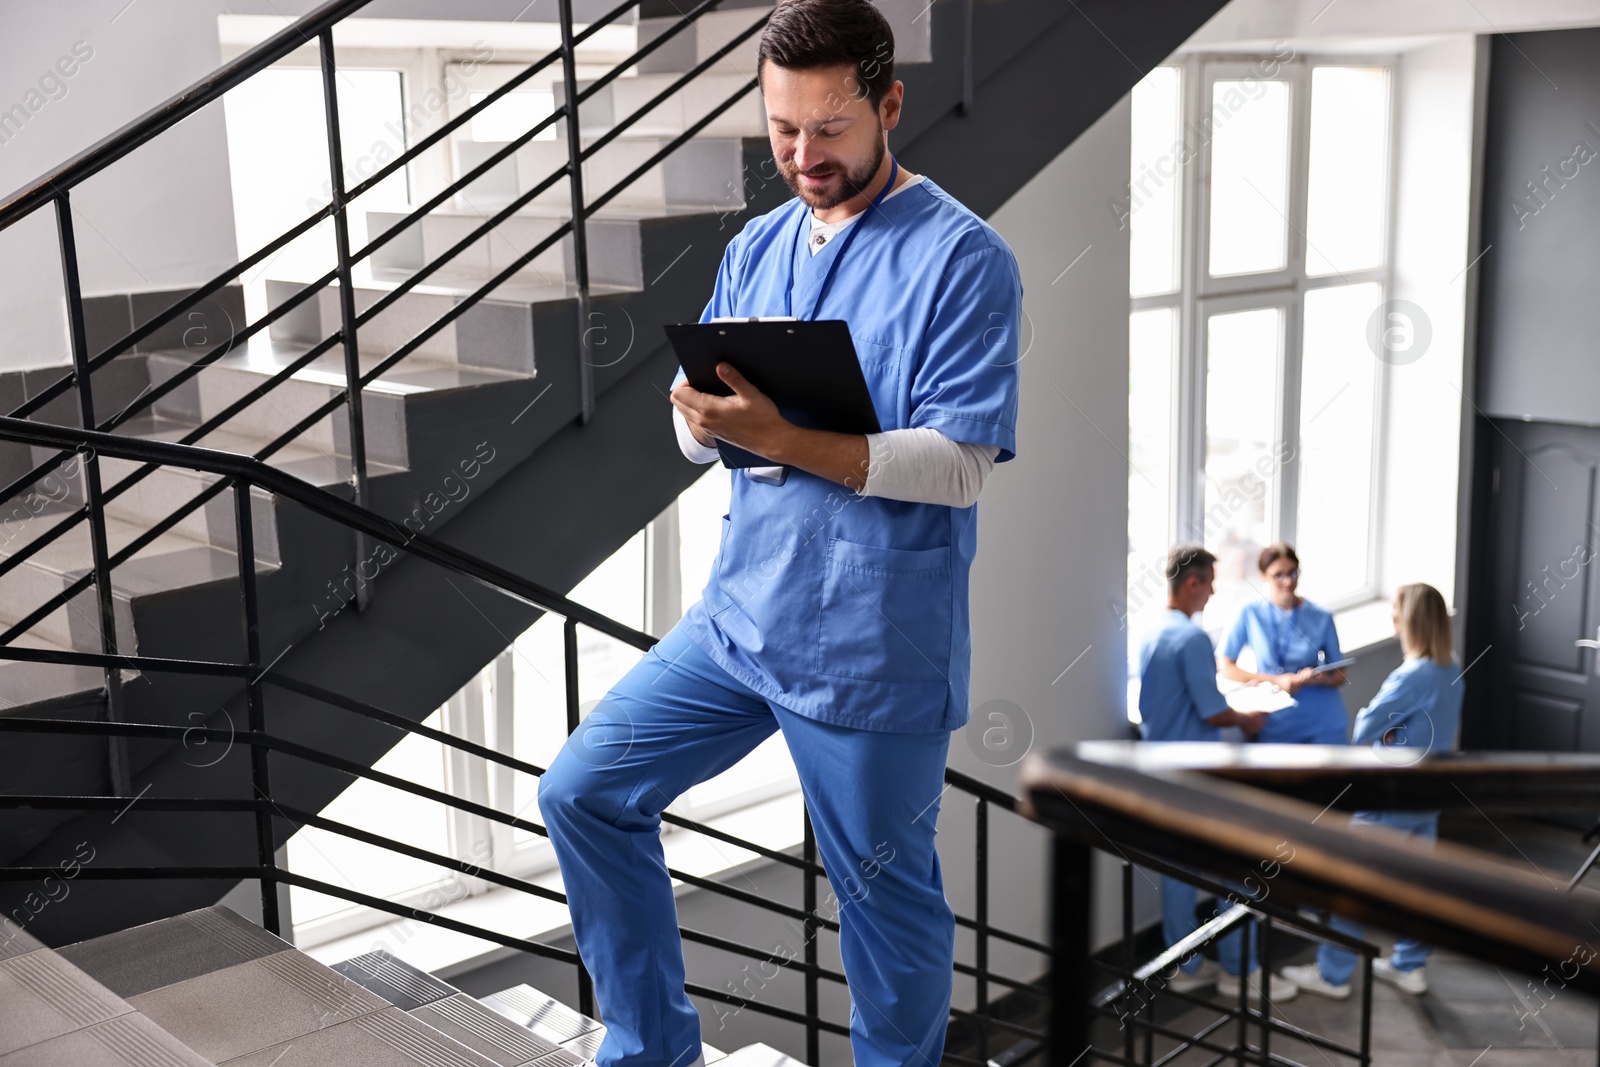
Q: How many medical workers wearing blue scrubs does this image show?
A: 4